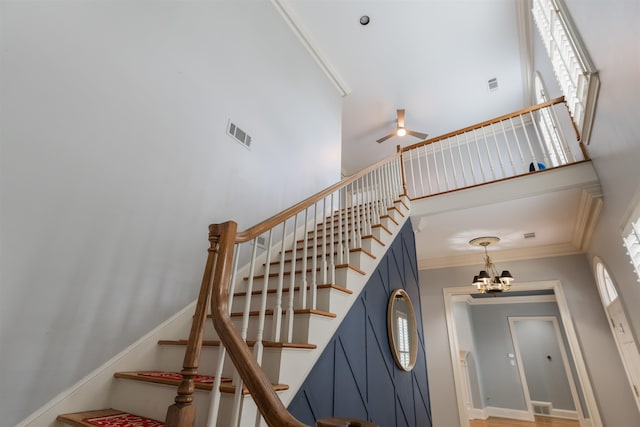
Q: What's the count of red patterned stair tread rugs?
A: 2